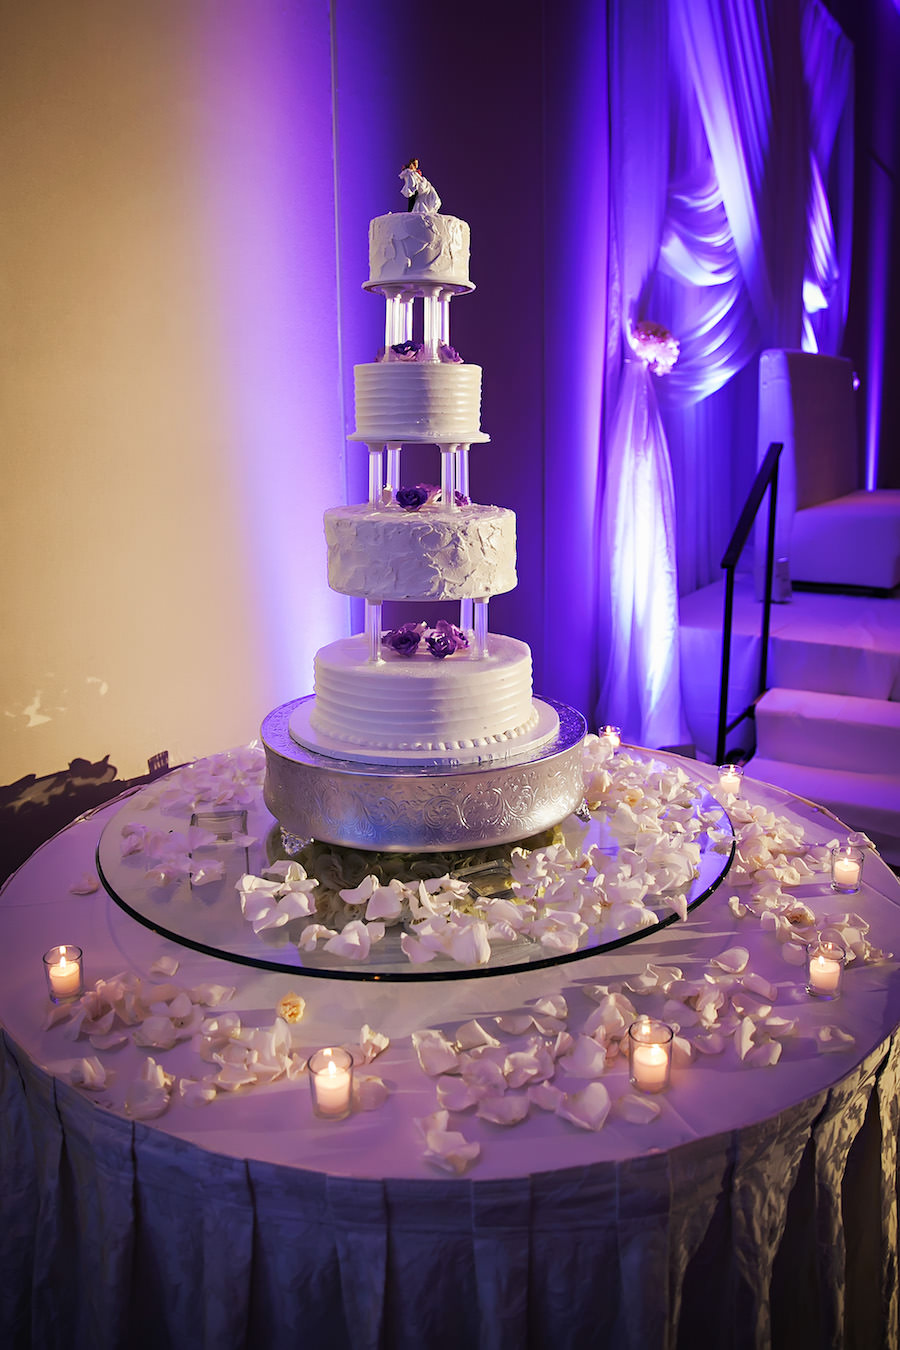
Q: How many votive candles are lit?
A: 7